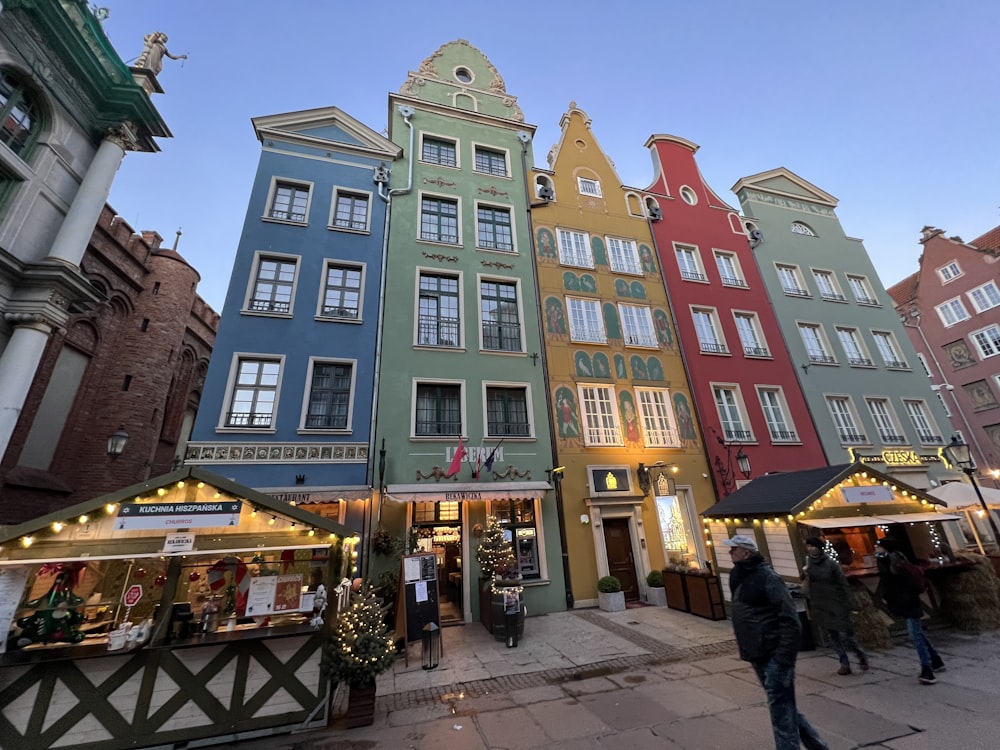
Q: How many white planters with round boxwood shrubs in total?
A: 2